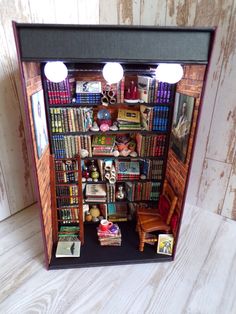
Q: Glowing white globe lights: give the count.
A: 3